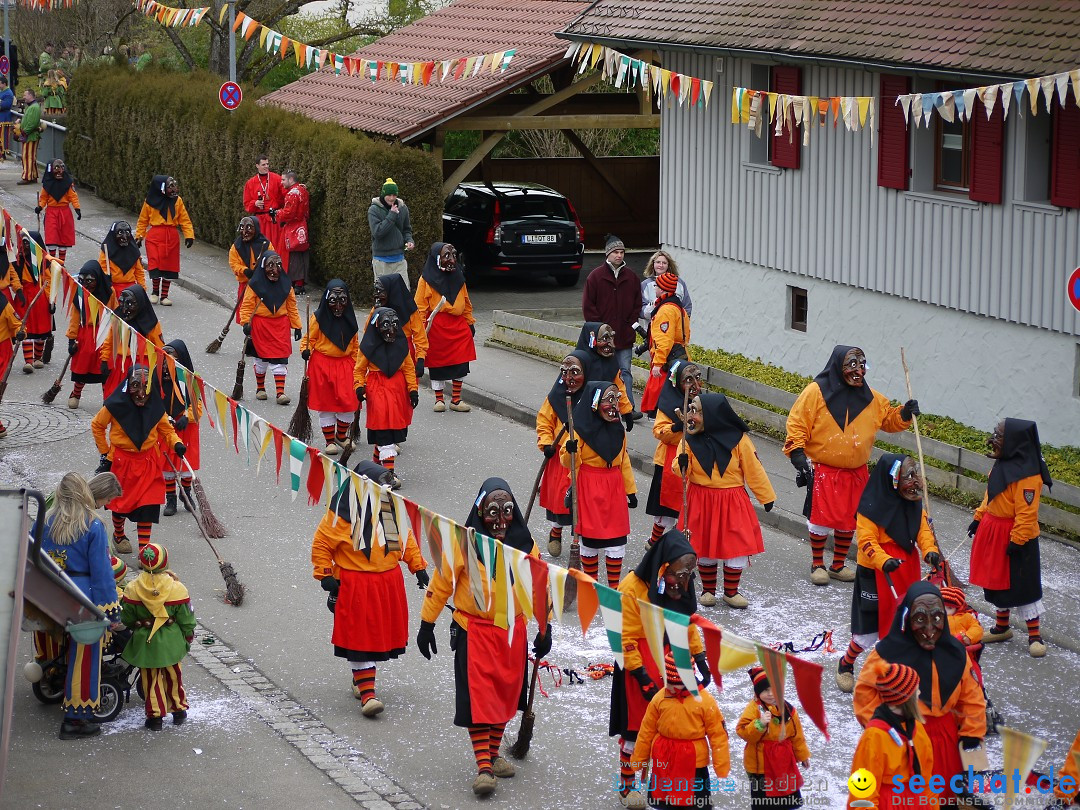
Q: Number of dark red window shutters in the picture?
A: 4